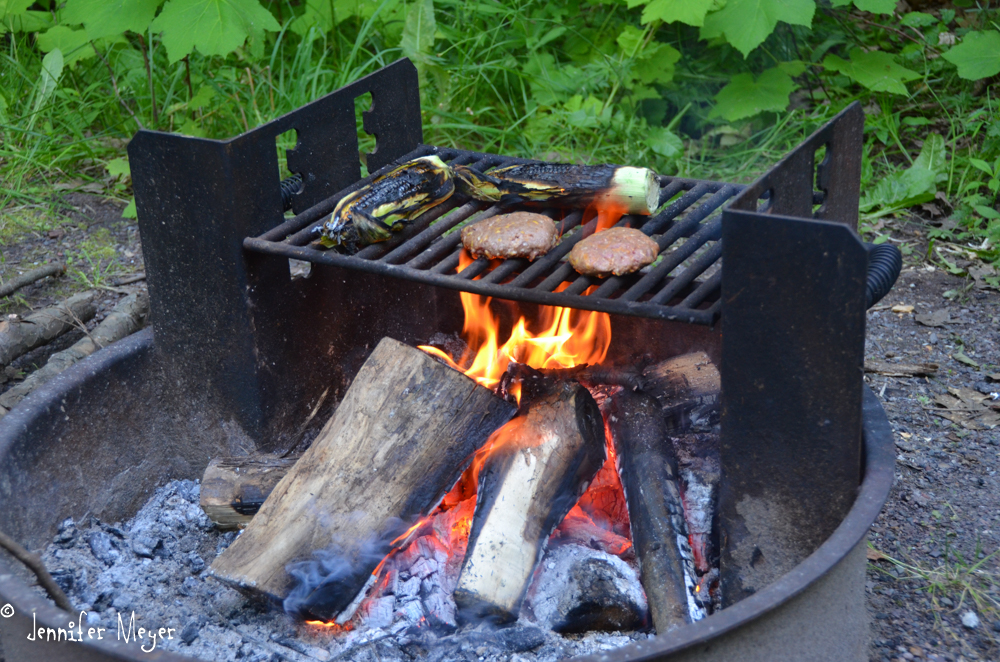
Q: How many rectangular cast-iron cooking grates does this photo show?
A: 1